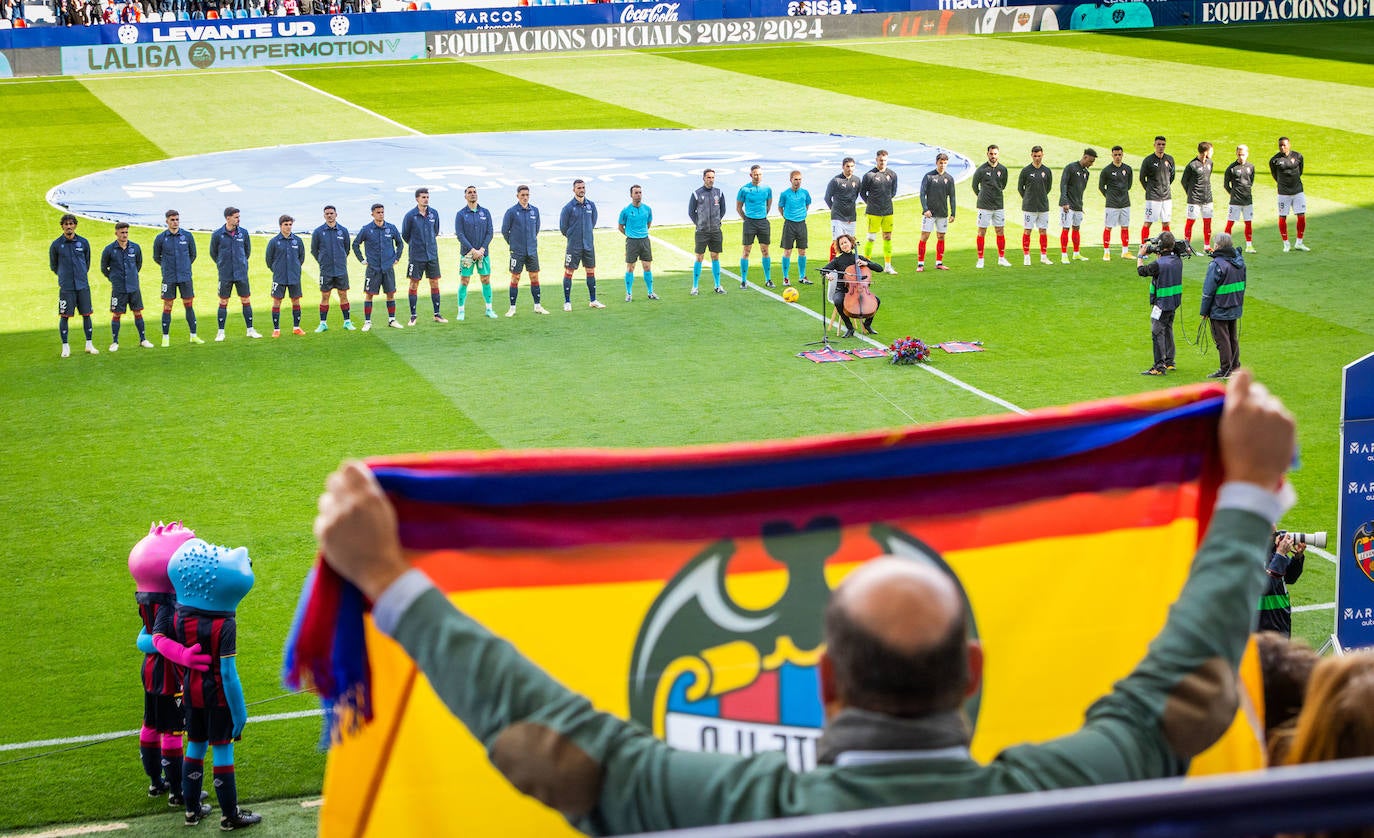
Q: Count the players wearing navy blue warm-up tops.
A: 11